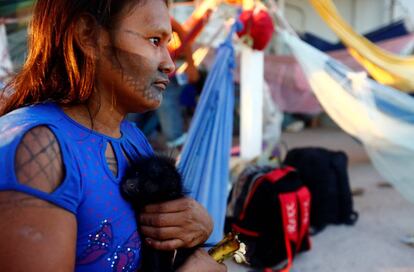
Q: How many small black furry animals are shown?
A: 1